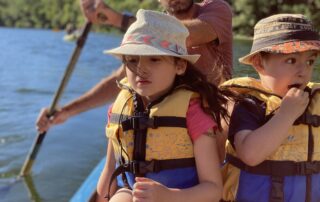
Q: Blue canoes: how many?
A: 1